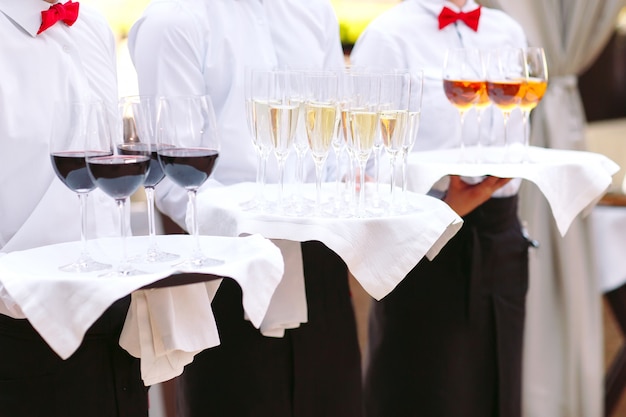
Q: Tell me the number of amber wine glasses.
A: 4